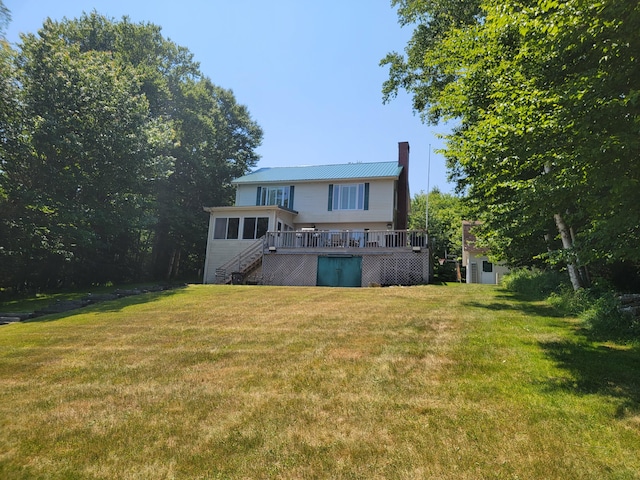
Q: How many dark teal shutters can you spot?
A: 4